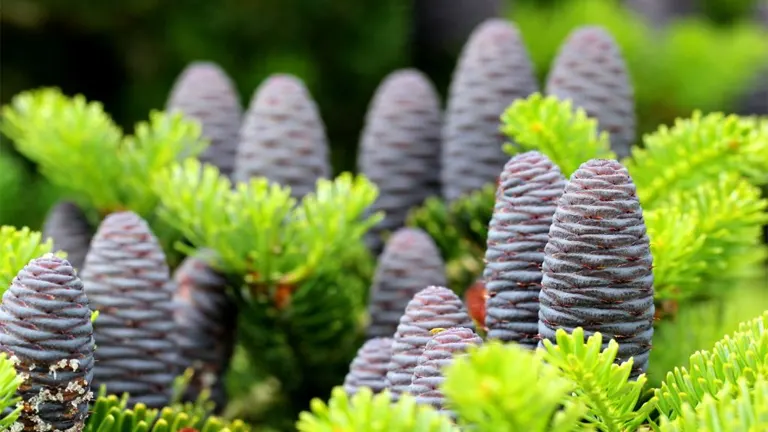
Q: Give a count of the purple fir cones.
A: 15